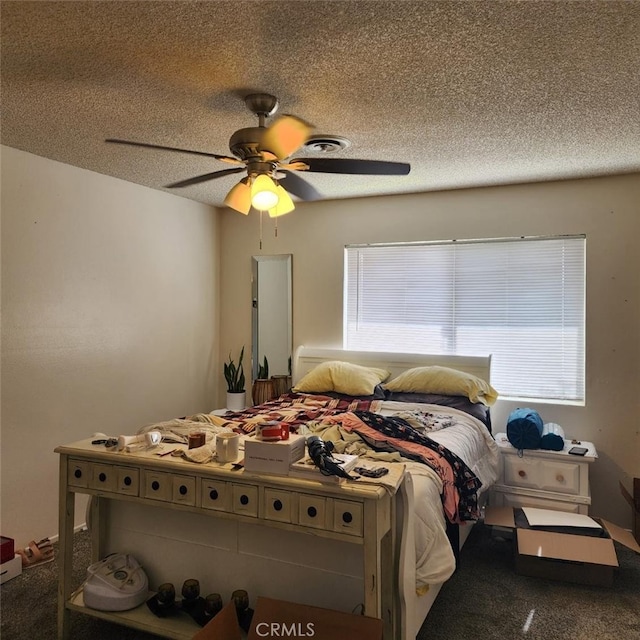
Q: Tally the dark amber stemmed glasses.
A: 4